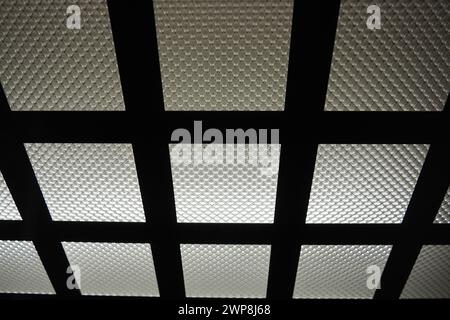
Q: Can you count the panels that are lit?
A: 13